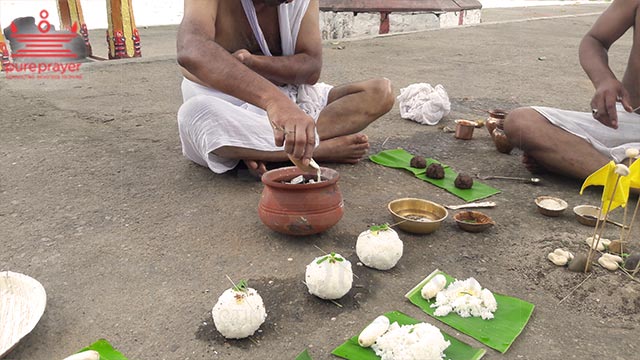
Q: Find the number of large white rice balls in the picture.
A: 3